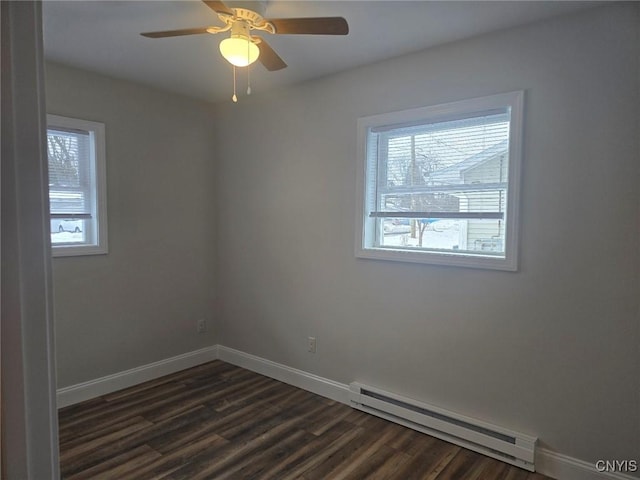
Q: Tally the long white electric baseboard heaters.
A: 1